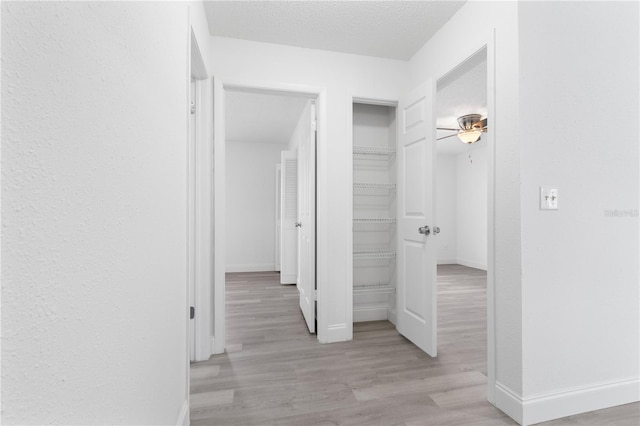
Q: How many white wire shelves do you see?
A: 5